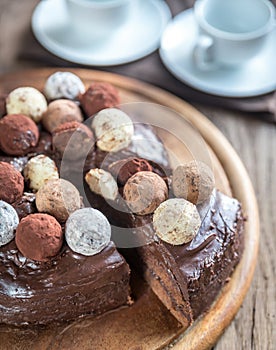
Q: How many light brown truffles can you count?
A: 4